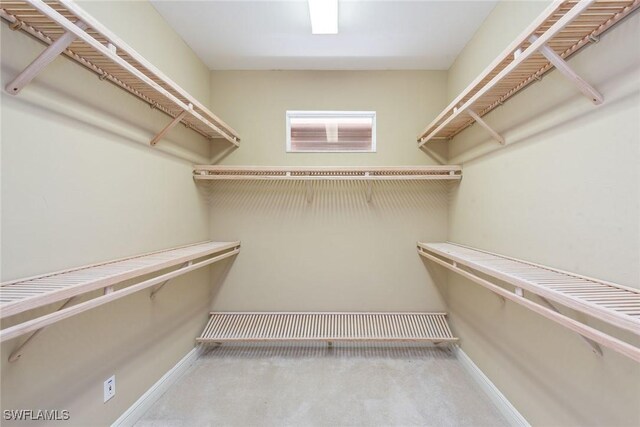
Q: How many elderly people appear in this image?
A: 0